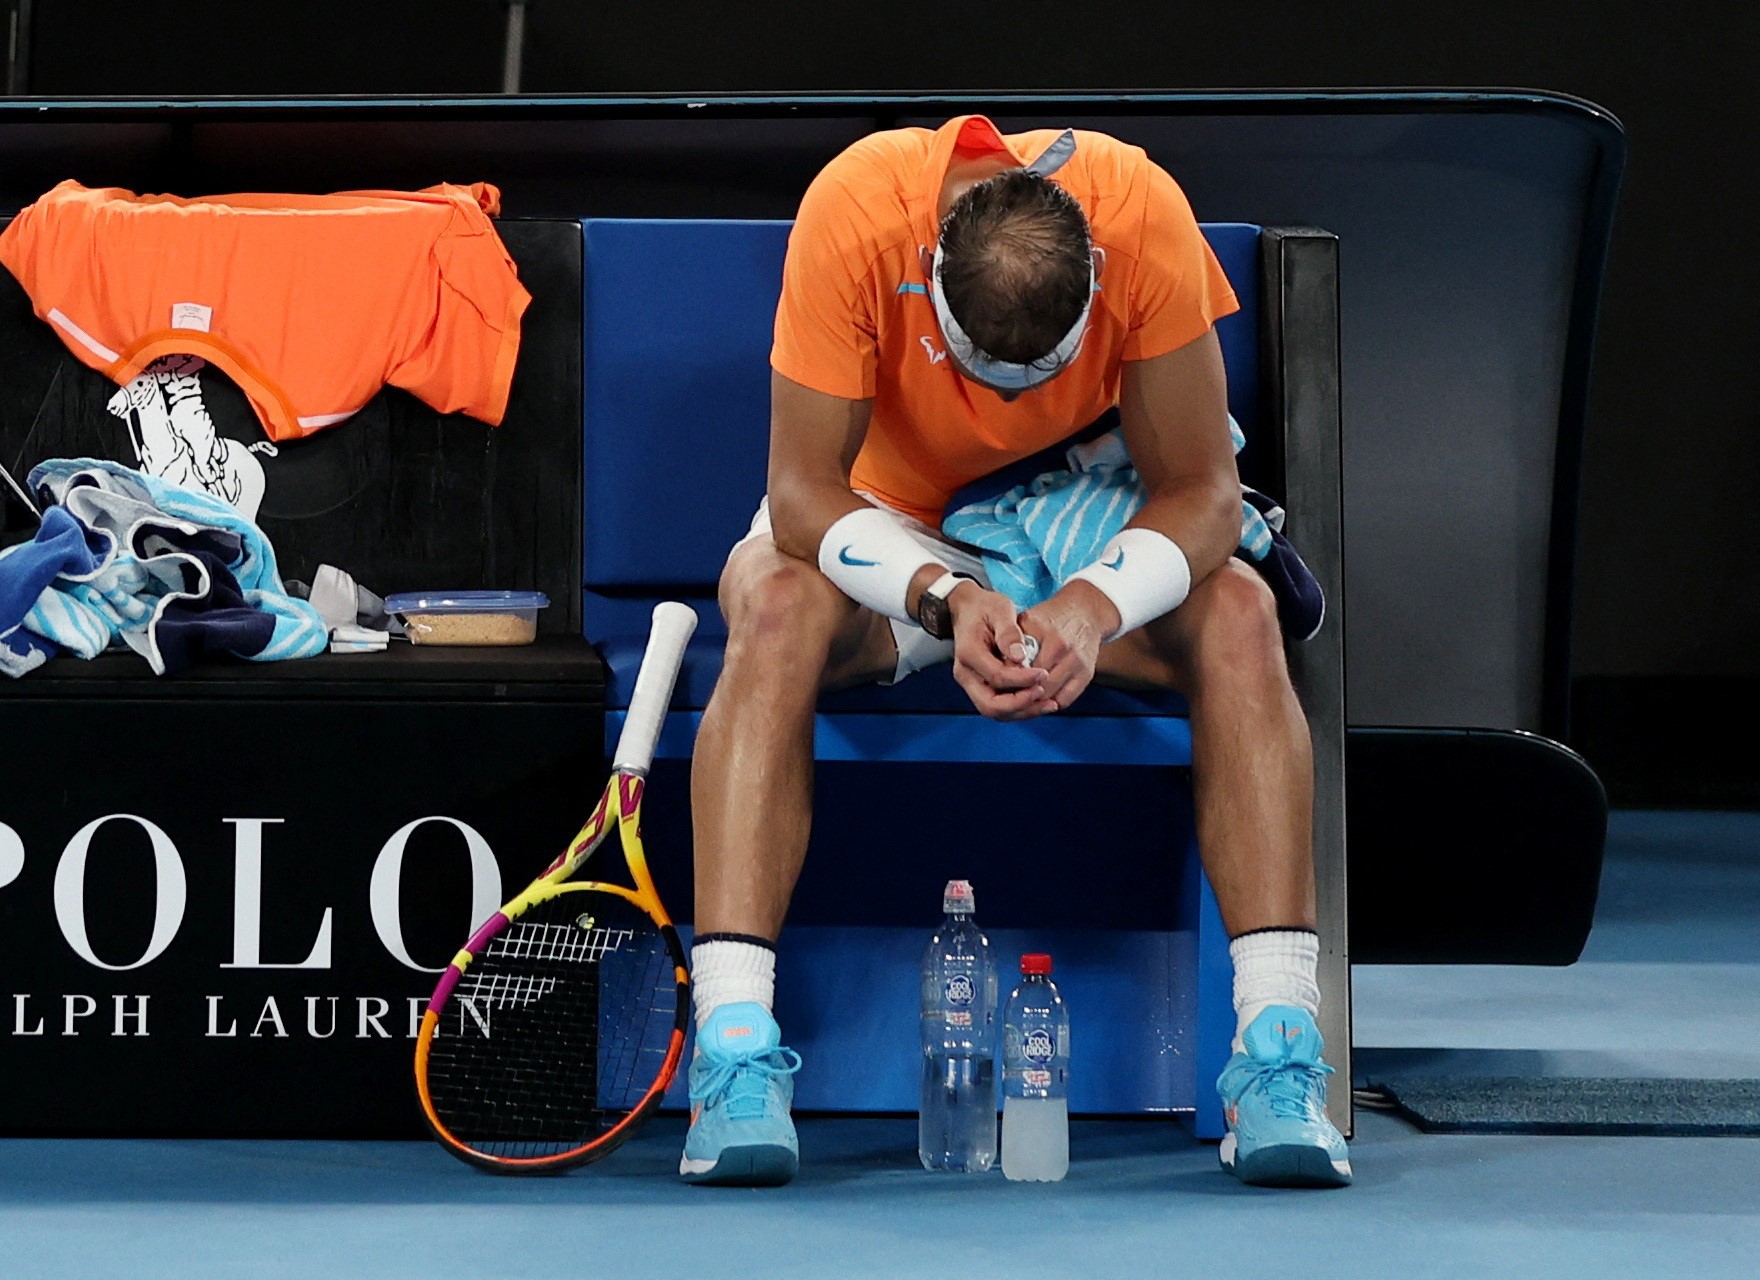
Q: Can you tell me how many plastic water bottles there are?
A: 2